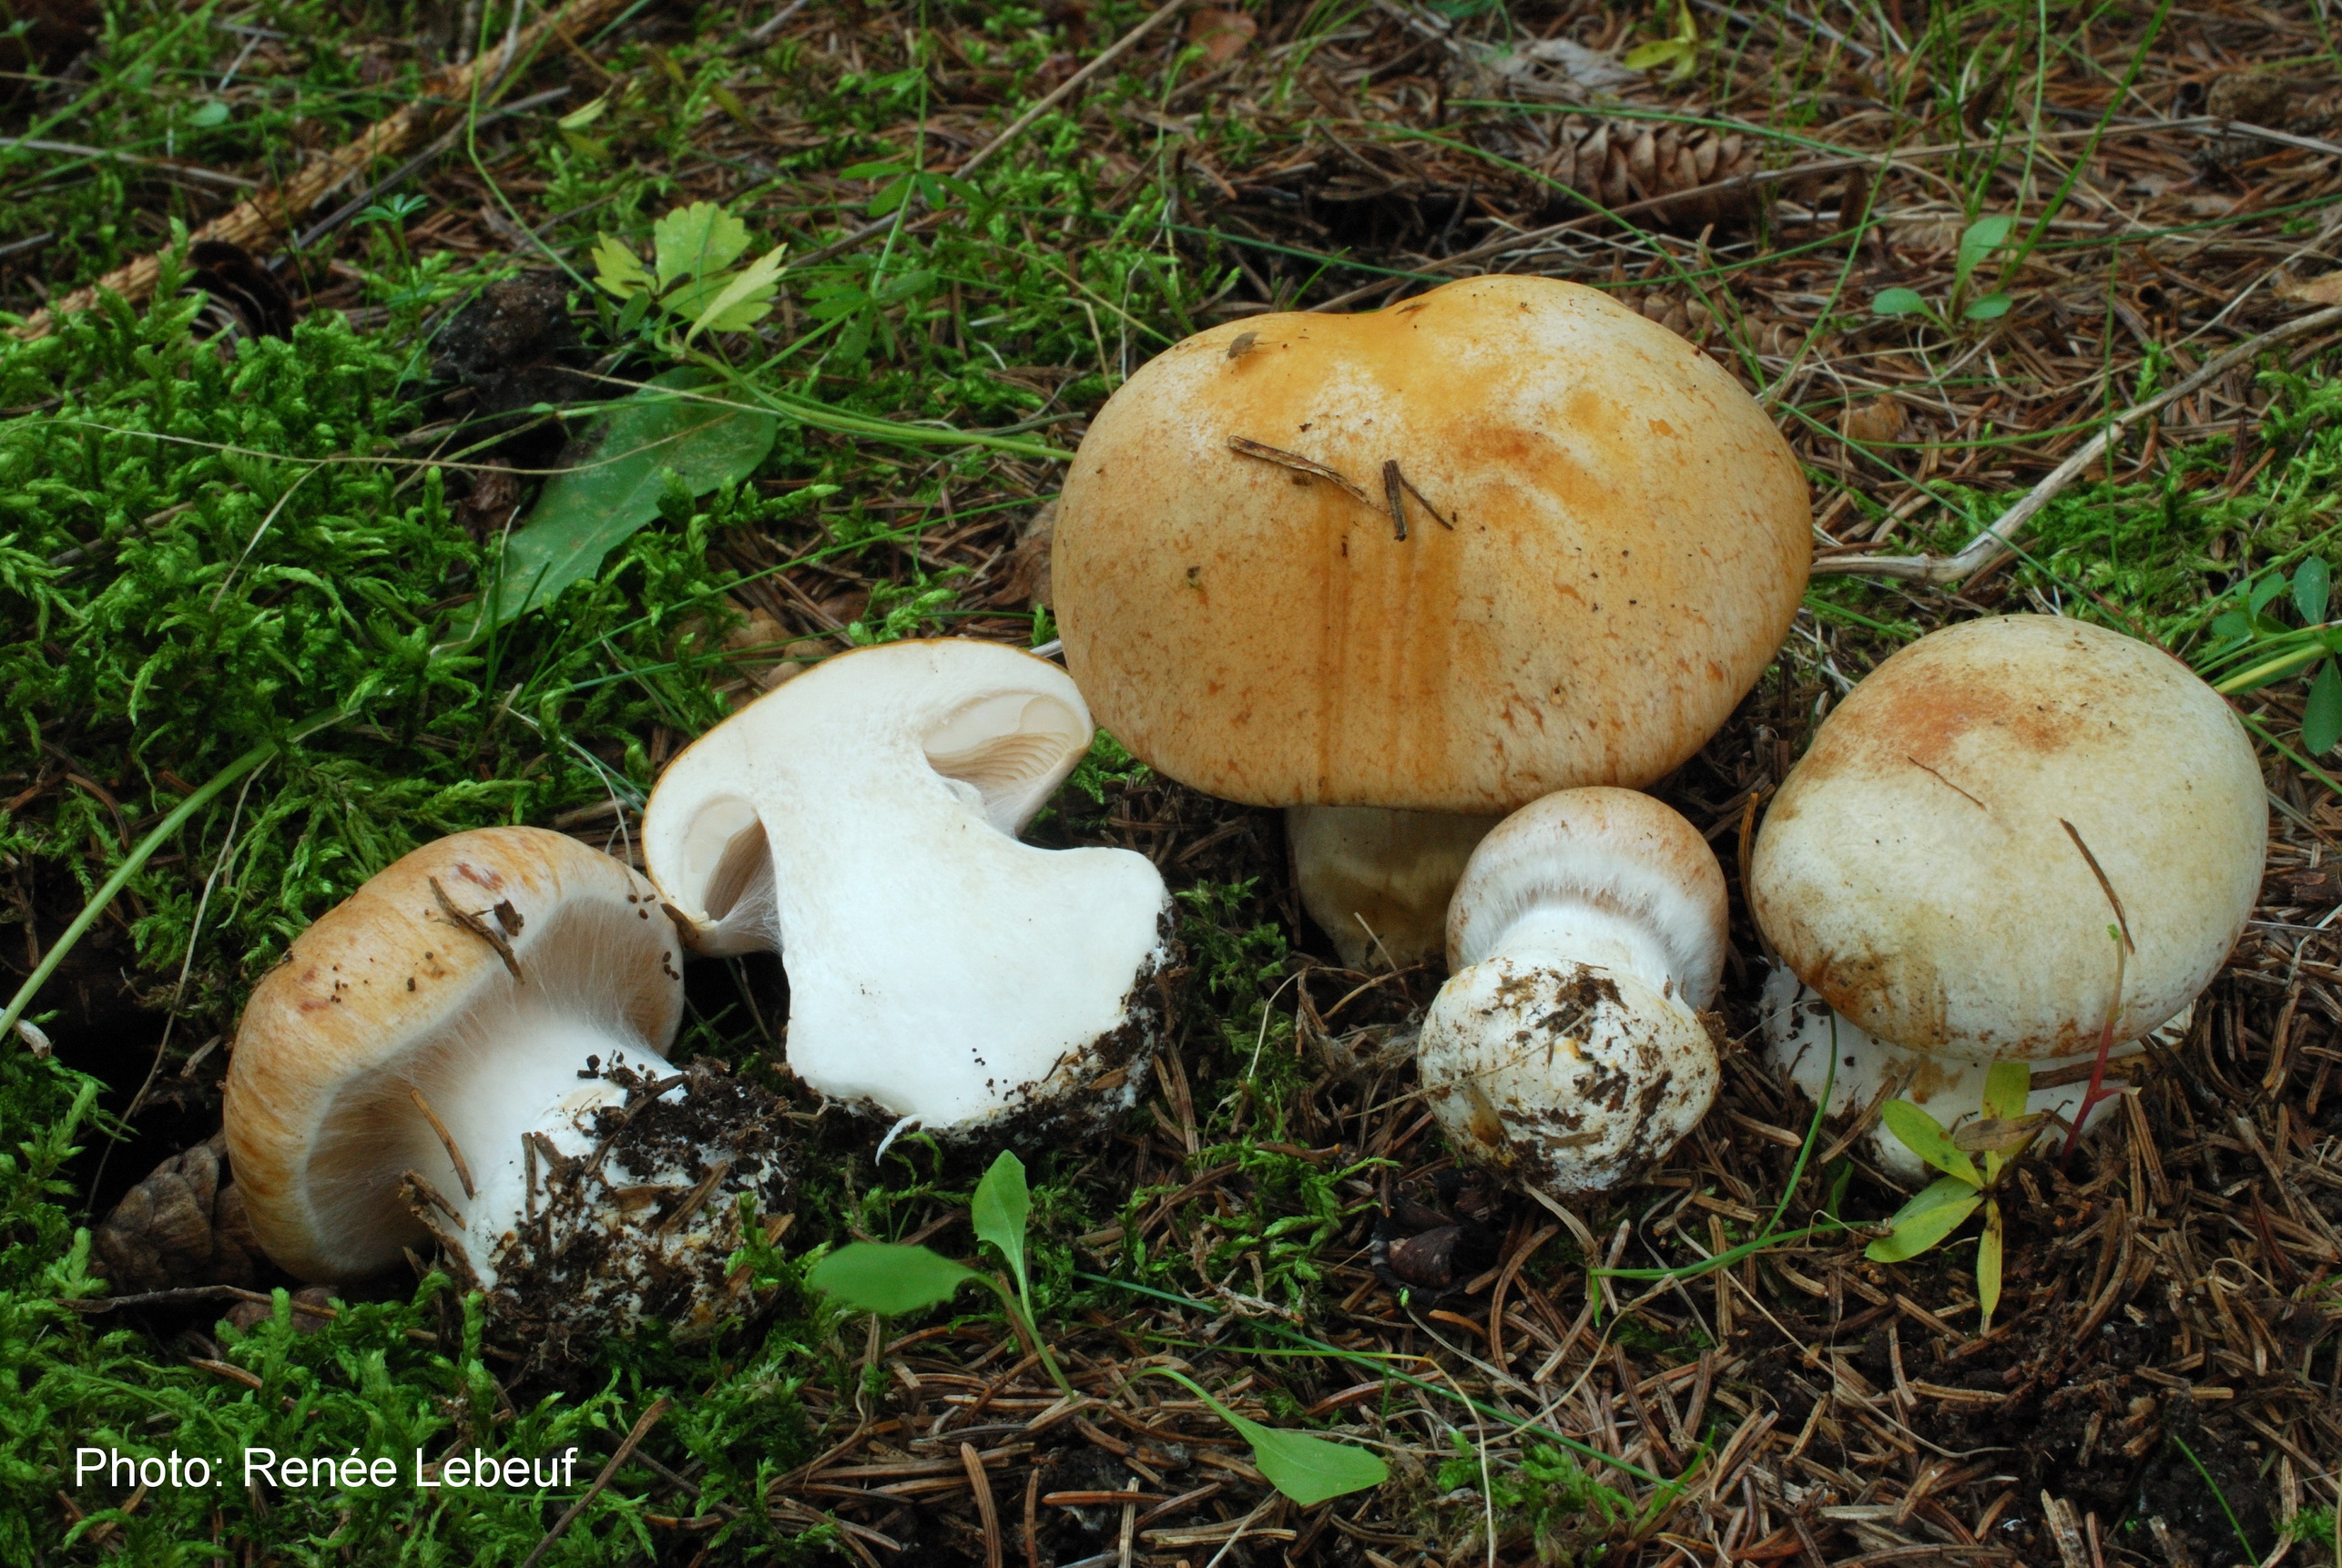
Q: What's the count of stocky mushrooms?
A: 5